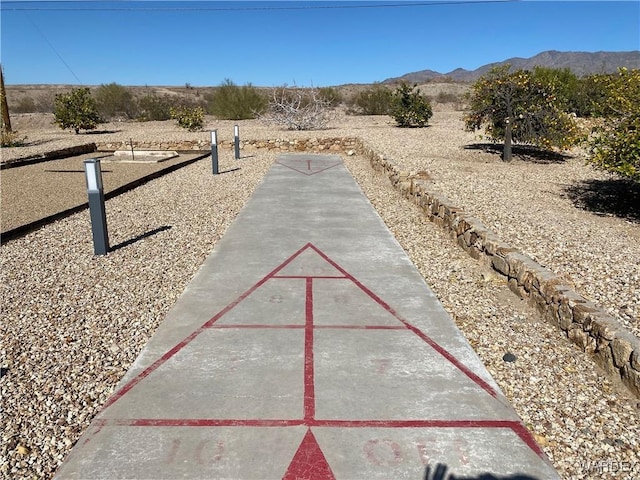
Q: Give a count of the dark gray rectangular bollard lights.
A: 3